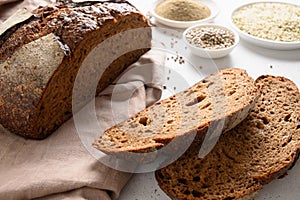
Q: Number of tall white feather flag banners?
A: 0